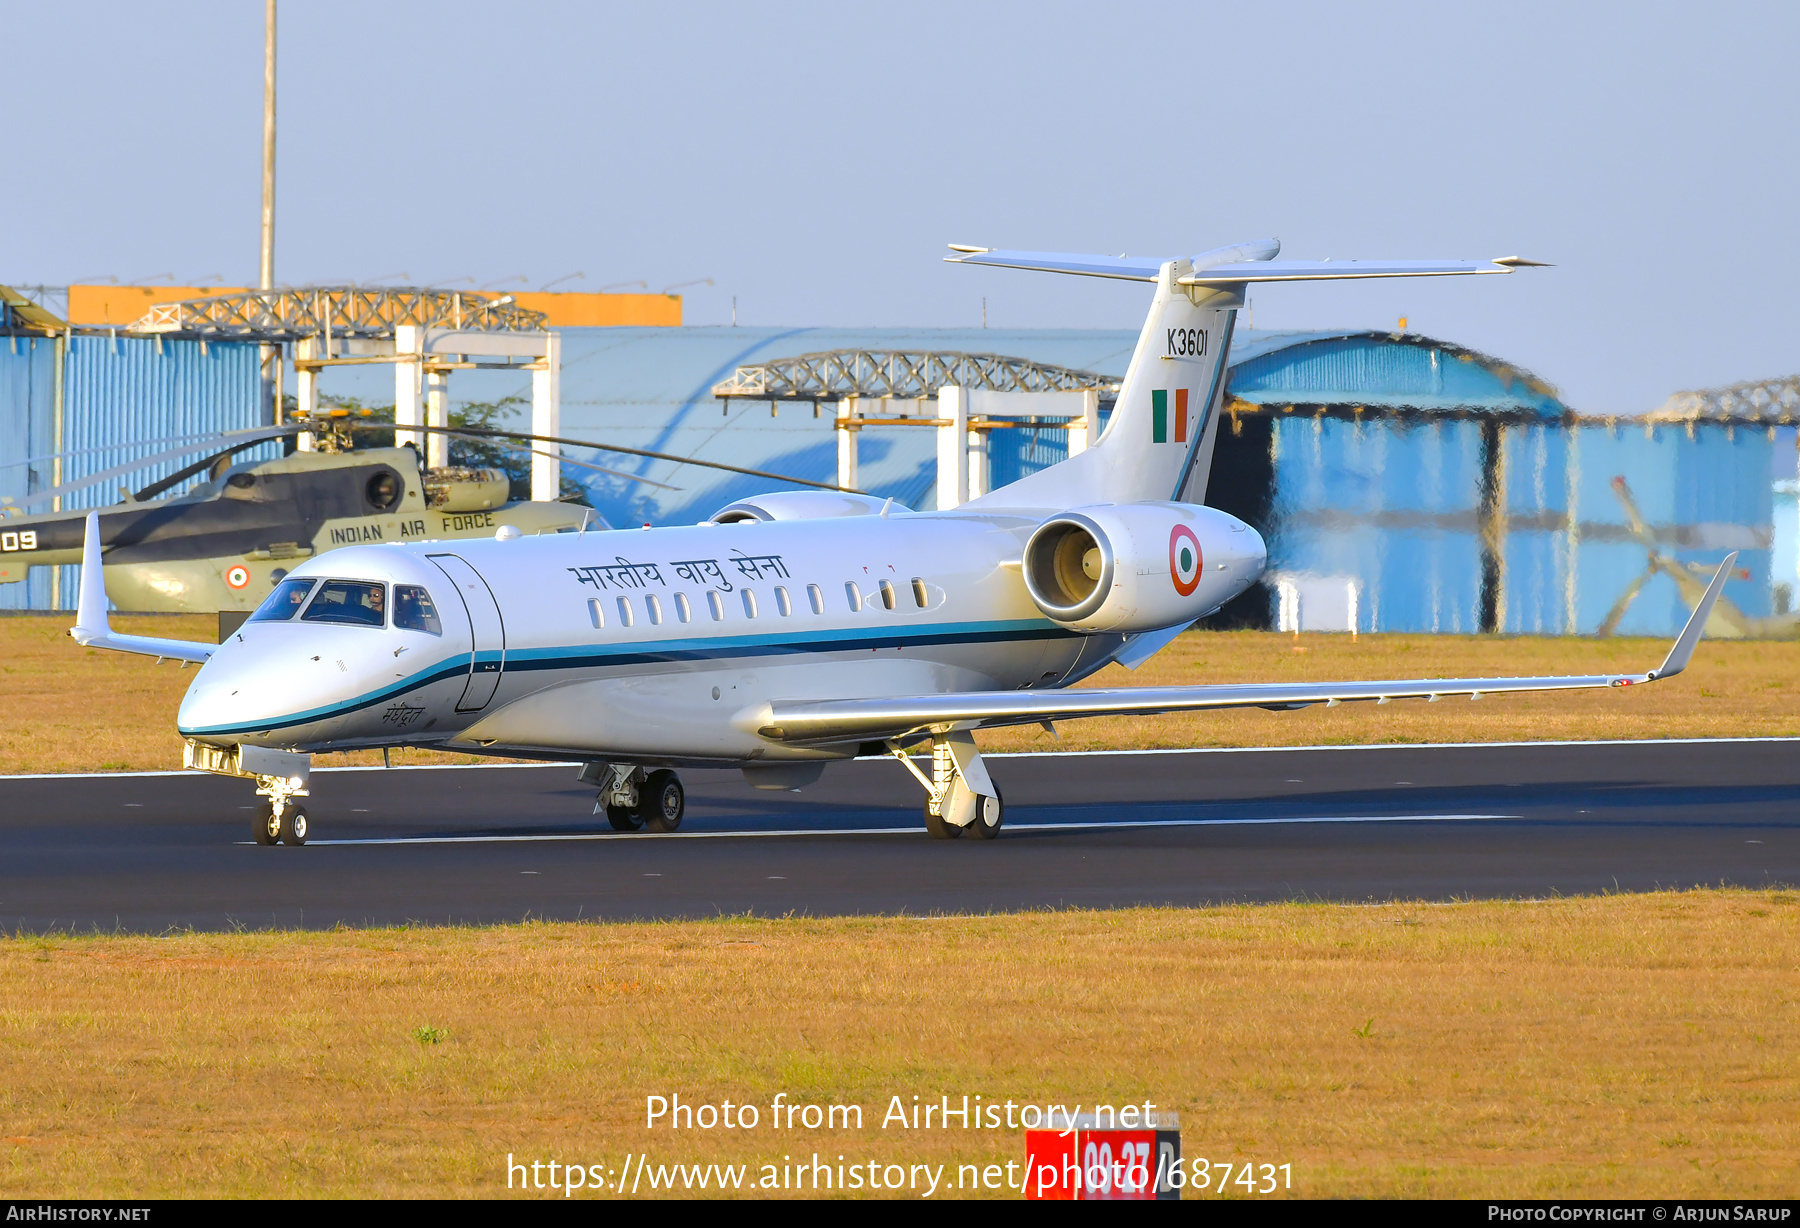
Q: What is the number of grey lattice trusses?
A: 3